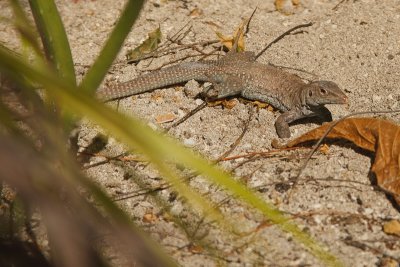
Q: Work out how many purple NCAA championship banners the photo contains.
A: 0